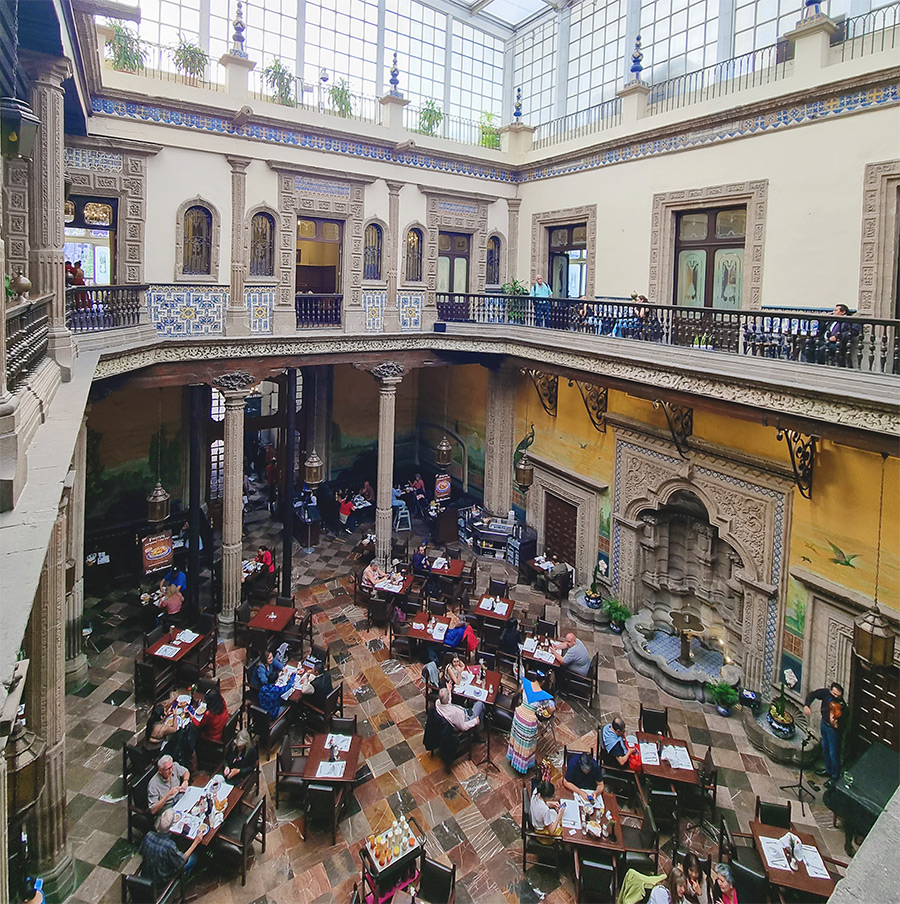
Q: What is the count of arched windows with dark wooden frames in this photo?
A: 5